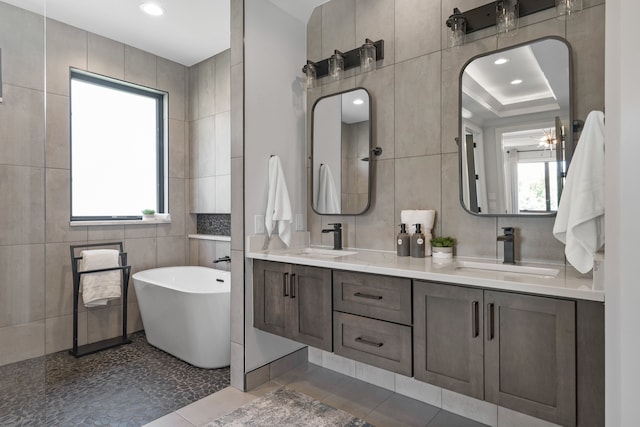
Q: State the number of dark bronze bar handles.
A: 6